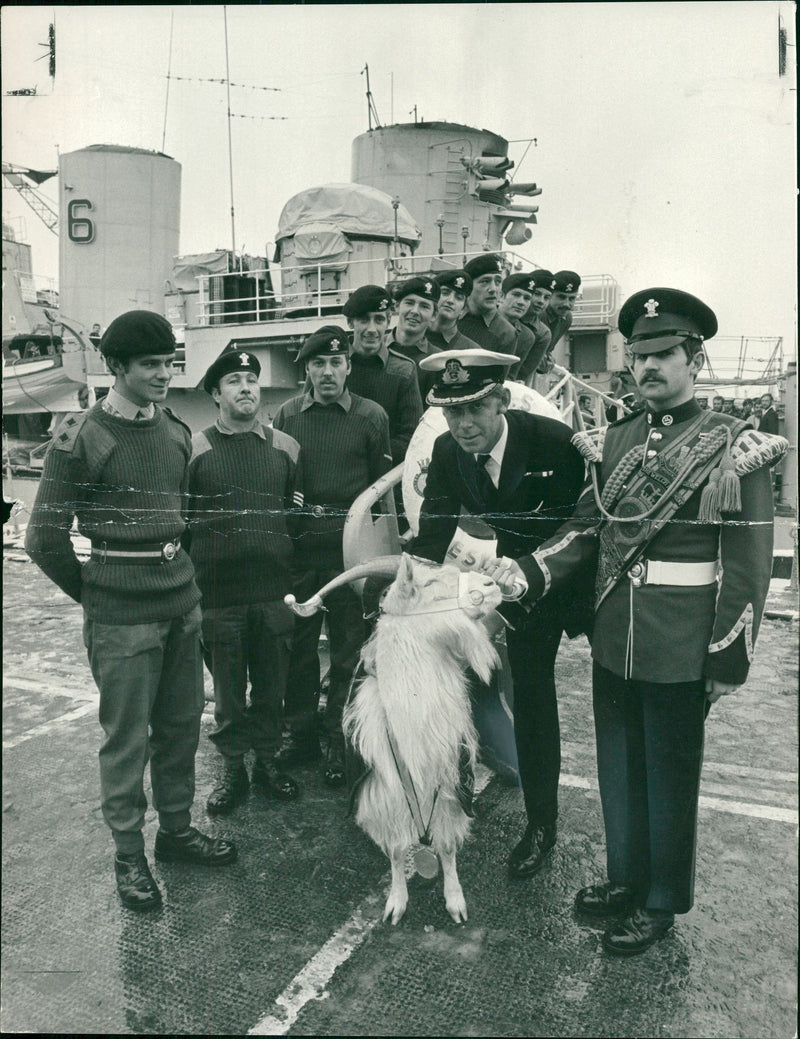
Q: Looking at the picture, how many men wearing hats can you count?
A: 12